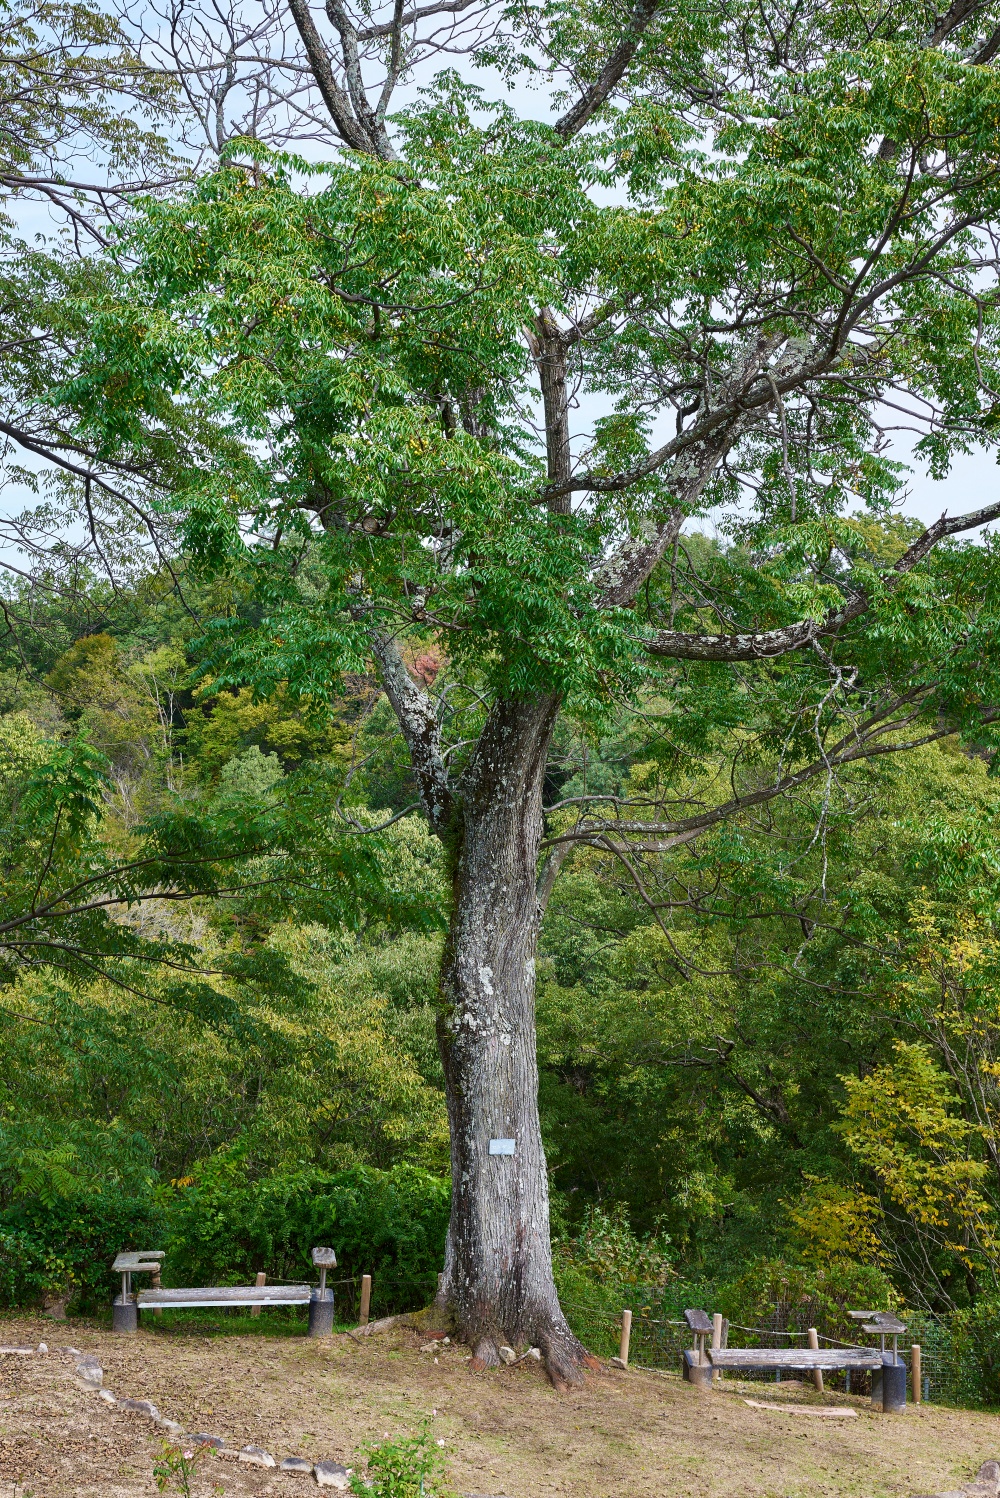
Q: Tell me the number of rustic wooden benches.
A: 2